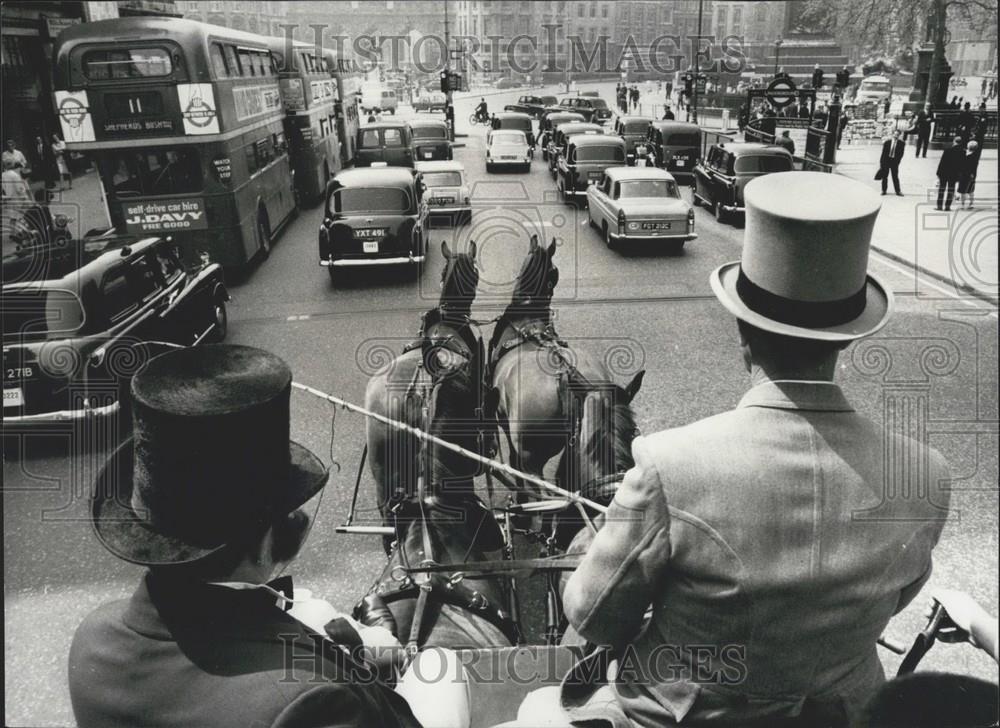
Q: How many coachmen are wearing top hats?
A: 2